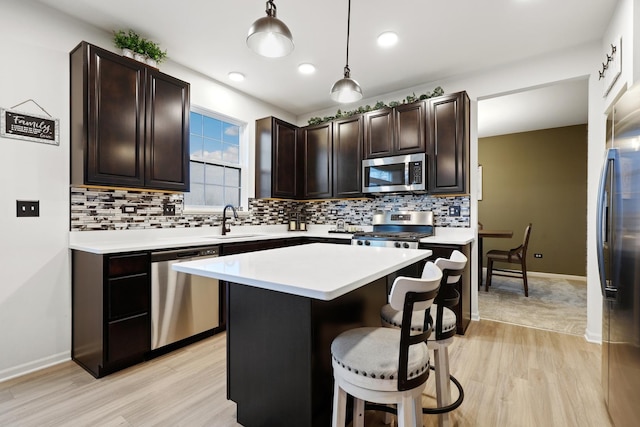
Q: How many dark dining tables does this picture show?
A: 1